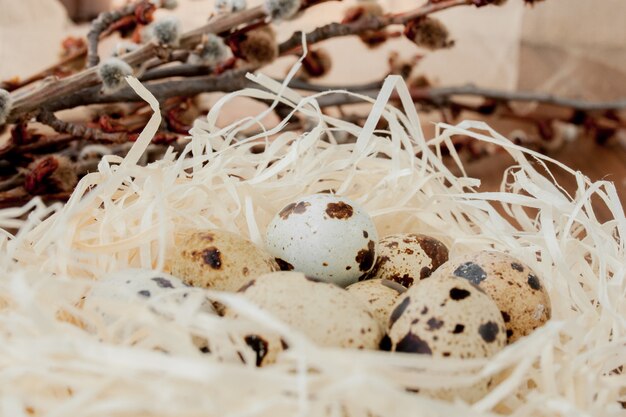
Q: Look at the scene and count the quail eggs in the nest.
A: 8